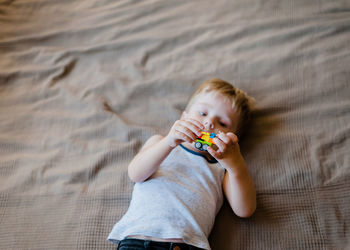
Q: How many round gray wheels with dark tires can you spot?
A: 2